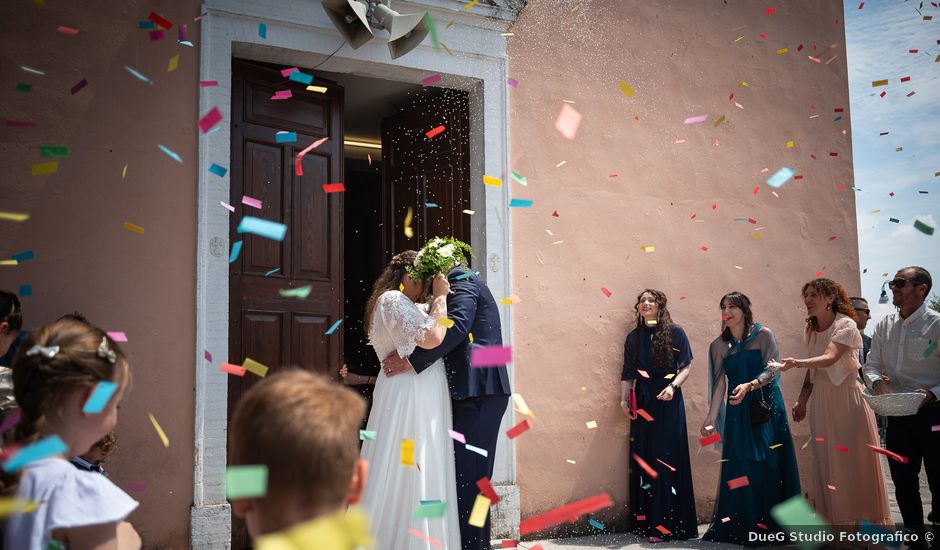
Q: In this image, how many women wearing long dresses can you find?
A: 4